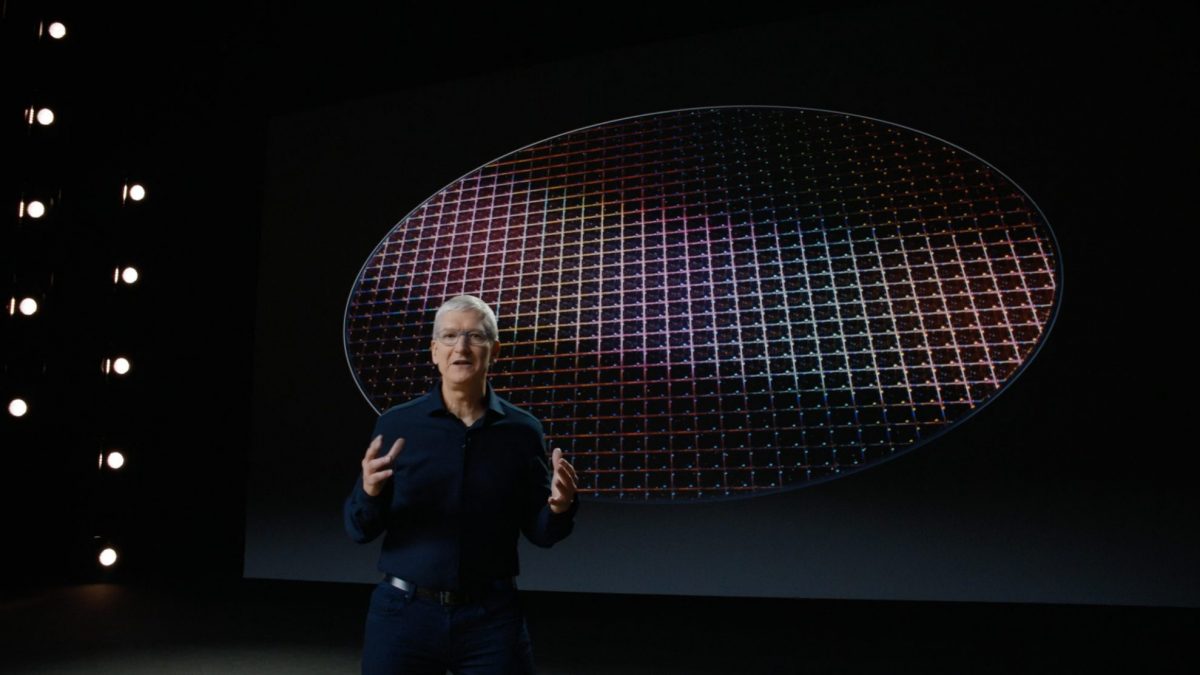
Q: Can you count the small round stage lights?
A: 10